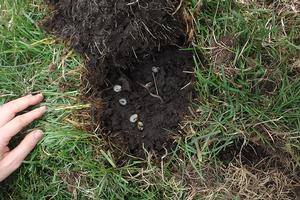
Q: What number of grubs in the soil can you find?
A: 5